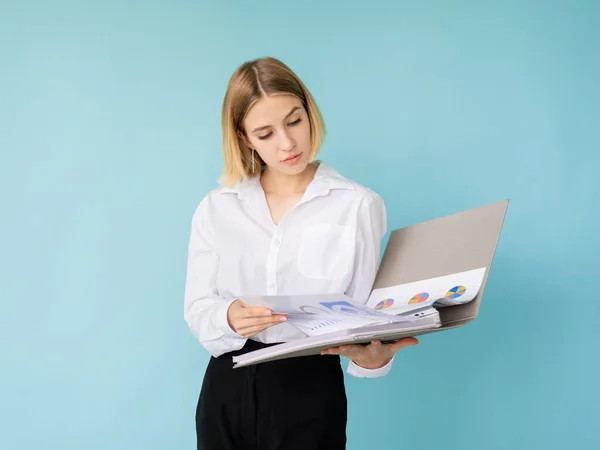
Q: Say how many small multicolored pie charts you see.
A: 3